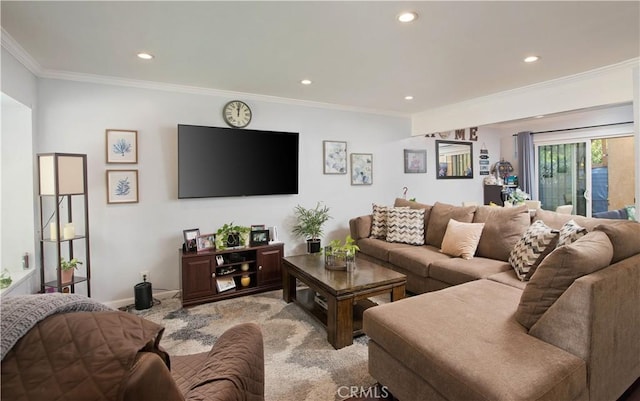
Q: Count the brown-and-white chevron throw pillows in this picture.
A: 4